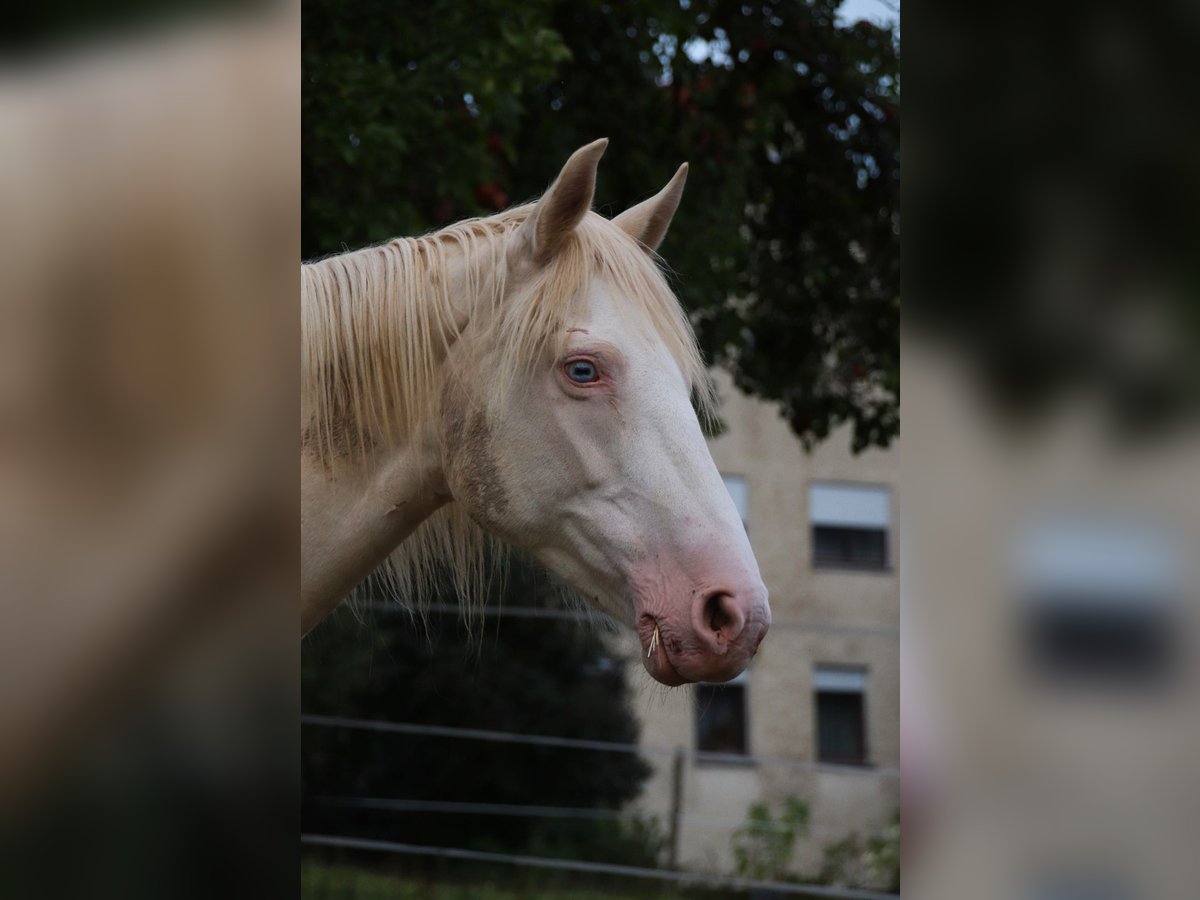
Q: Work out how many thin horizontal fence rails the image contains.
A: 4